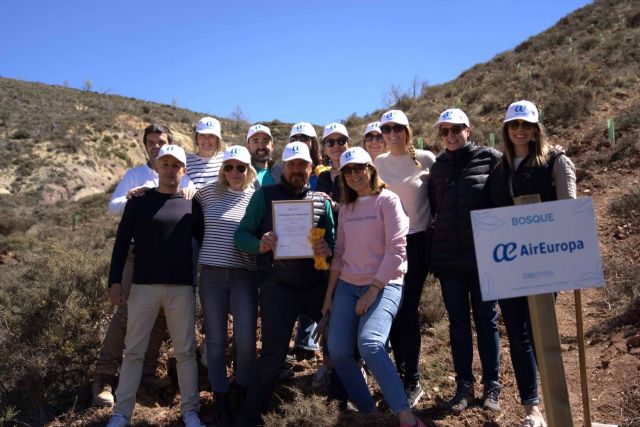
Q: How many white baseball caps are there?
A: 12